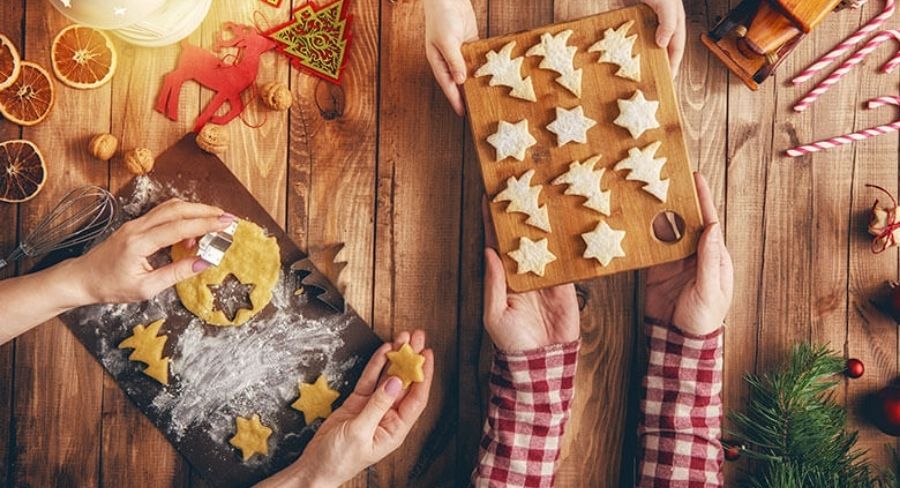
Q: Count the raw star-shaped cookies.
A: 3